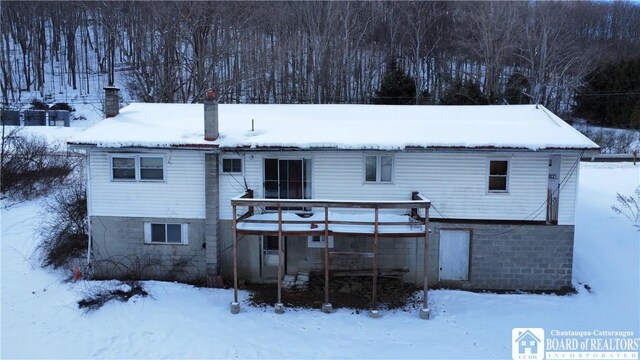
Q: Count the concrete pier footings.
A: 5